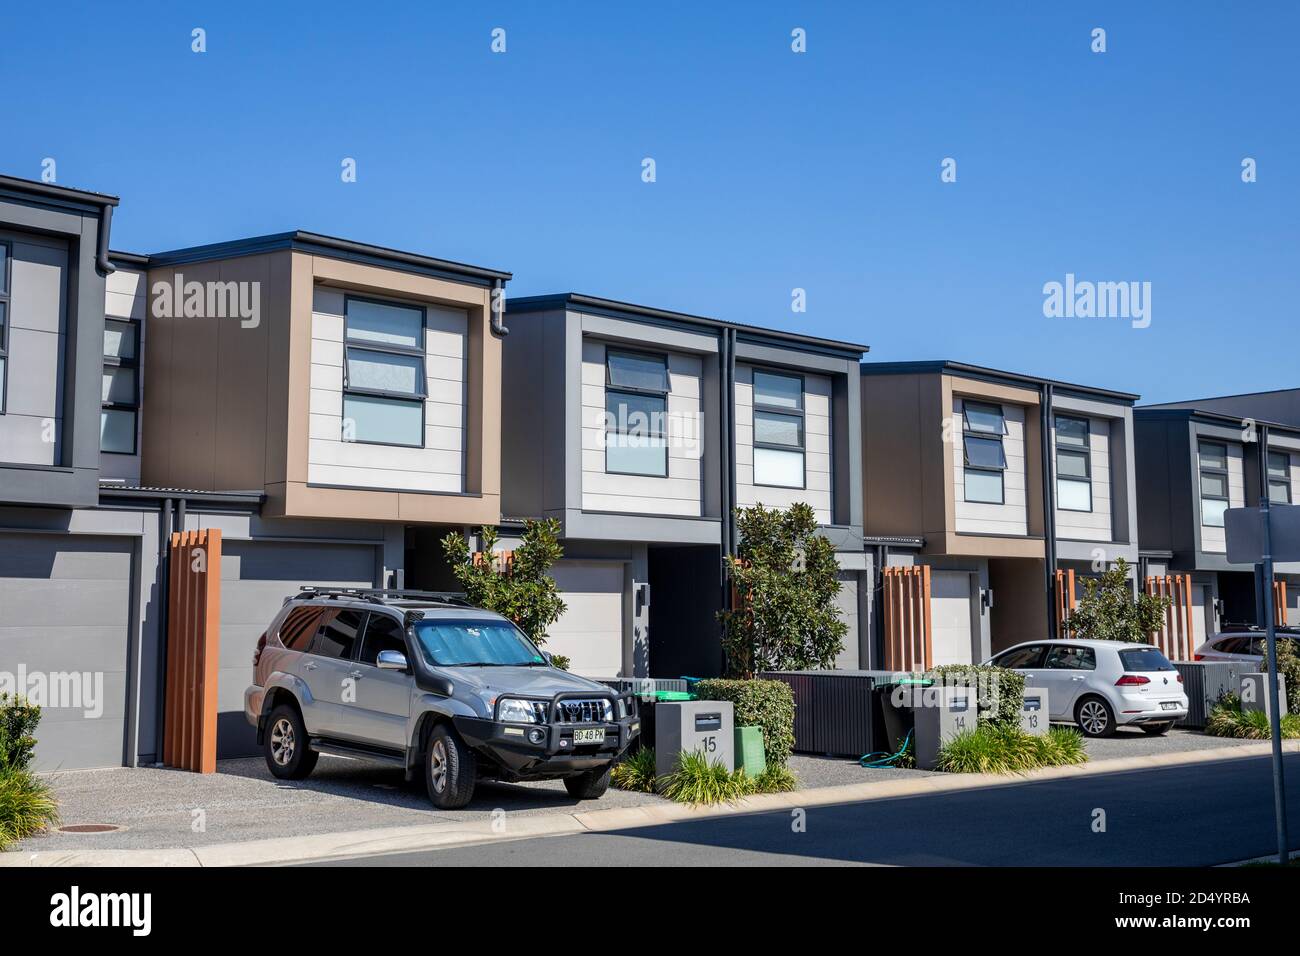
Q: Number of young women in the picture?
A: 0